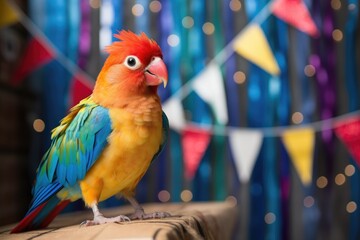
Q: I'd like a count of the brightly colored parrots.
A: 1